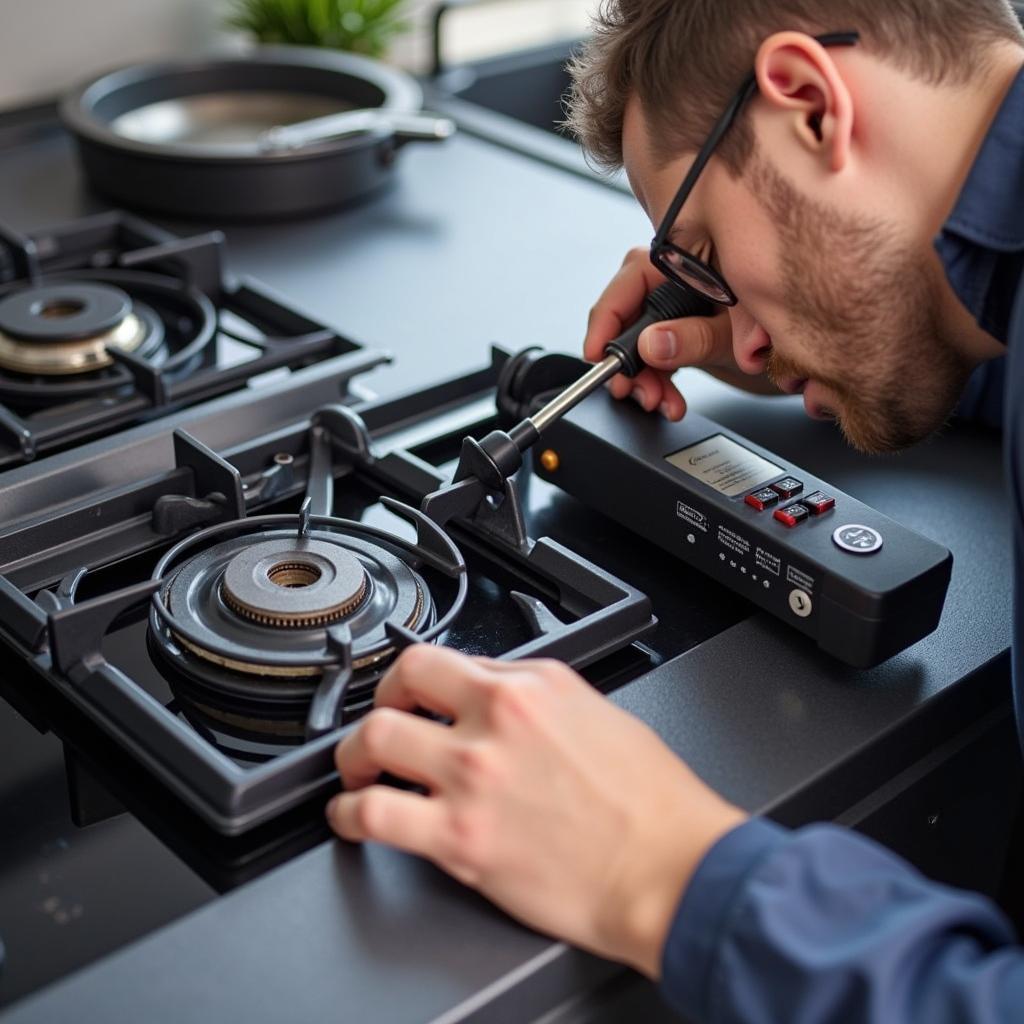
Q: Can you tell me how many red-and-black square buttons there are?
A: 4